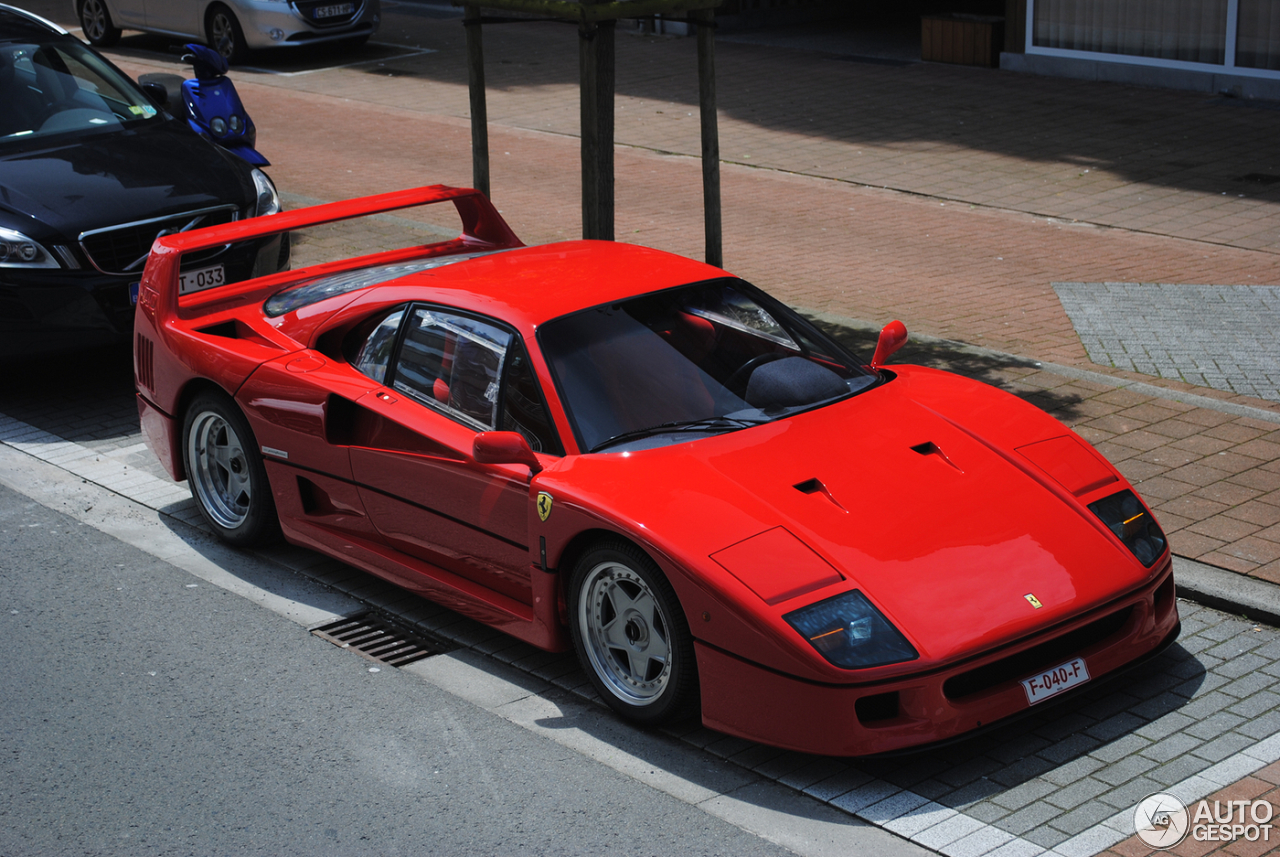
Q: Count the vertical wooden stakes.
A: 3